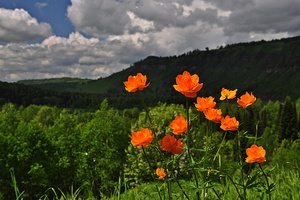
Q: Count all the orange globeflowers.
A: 12